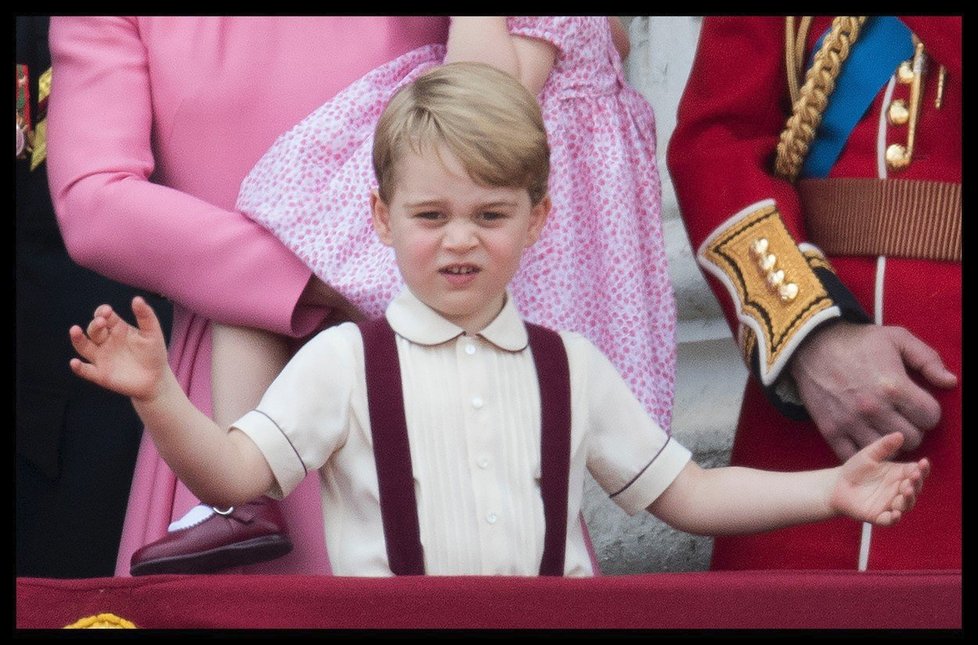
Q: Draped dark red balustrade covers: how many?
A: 1